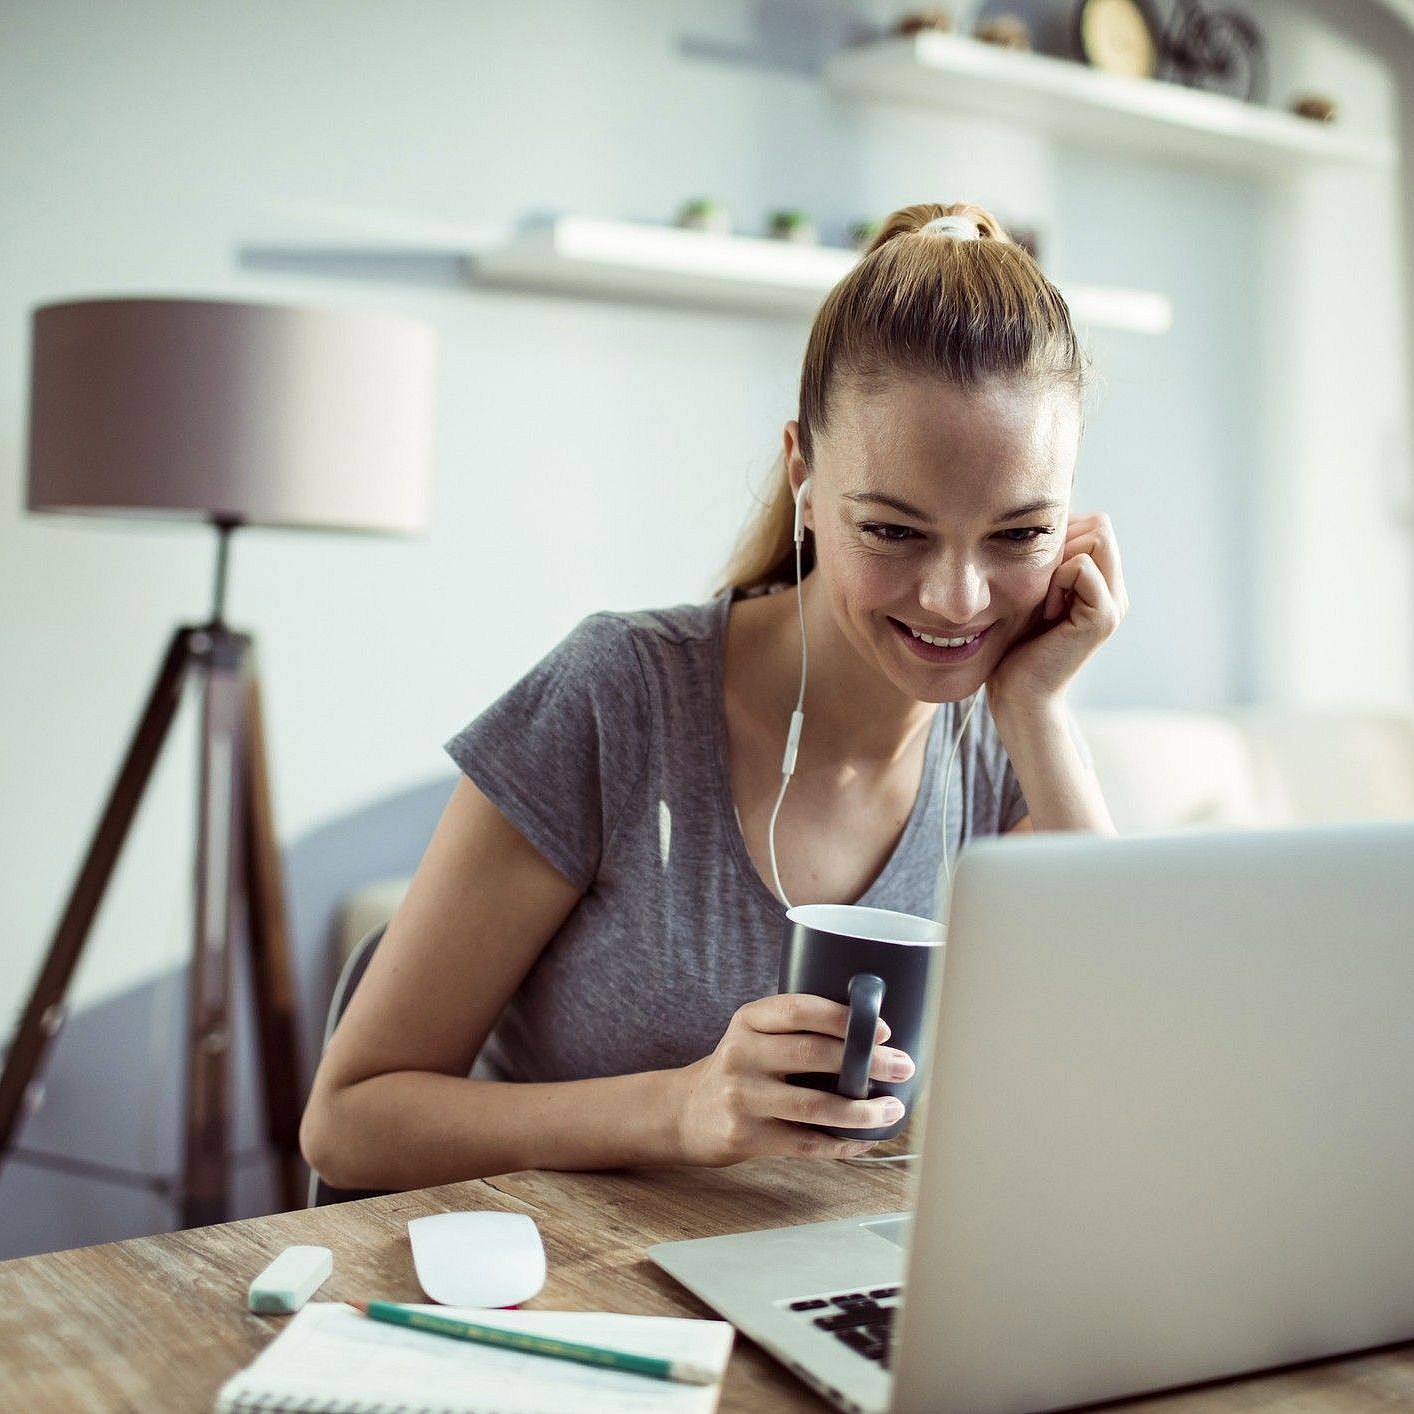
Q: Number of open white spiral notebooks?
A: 1